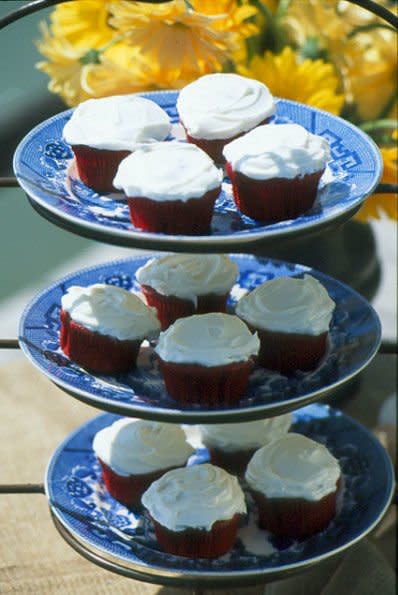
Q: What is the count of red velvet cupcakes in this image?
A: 12